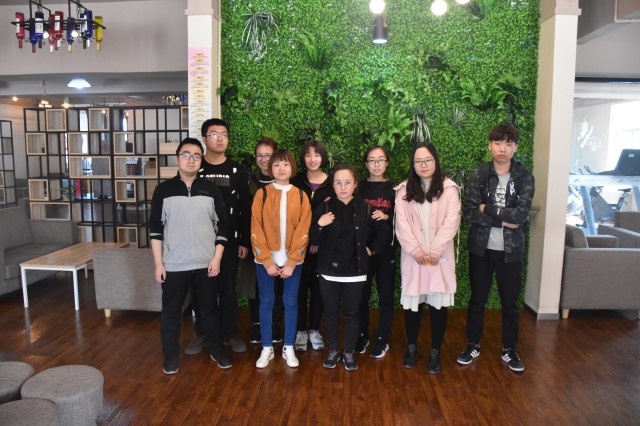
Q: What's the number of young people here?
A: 9